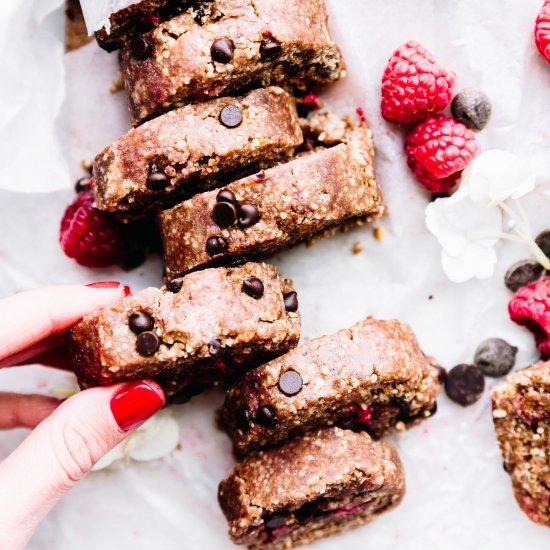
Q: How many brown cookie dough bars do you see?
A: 8